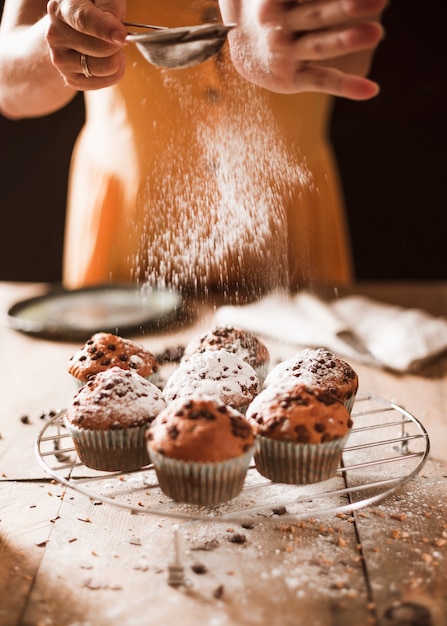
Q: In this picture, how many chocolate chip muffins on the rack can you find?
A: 7